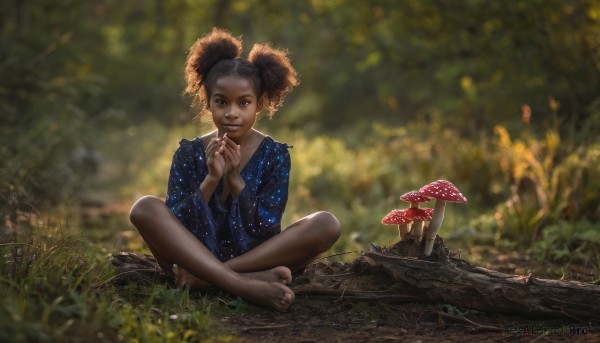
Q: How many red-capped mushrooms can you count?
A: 4